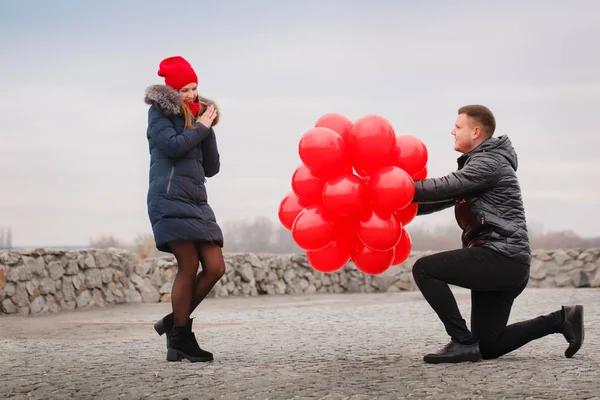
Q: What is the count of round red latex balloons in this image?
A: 15